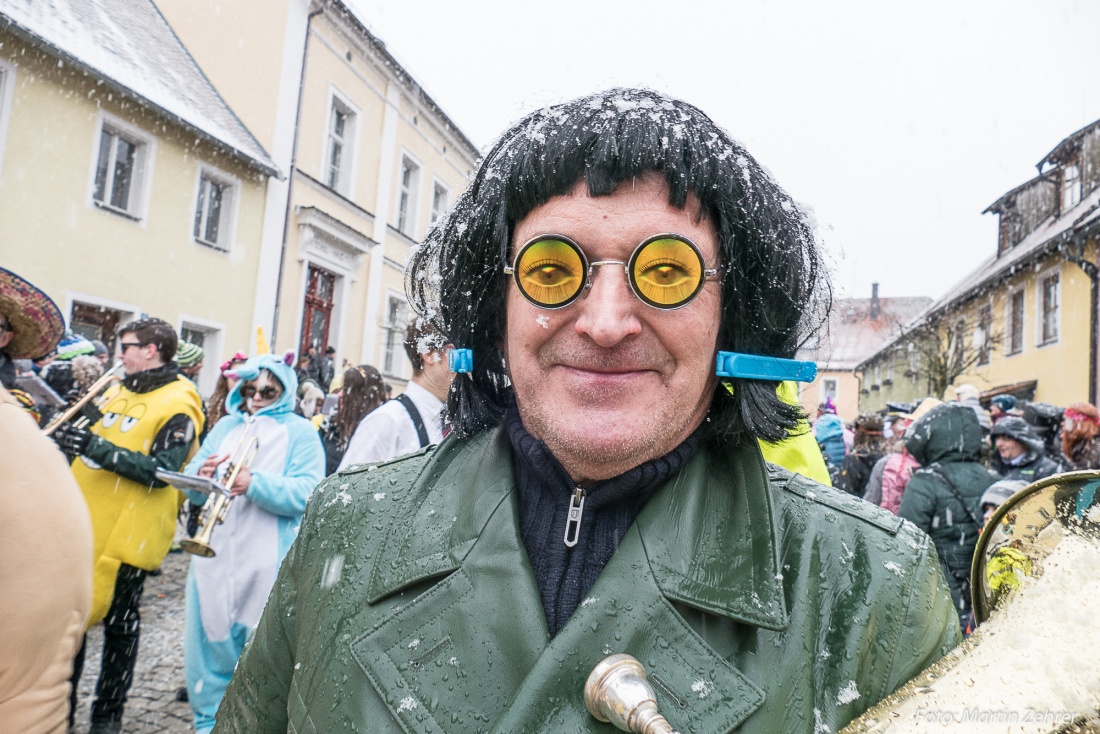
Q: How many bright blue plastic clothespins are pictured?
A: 2